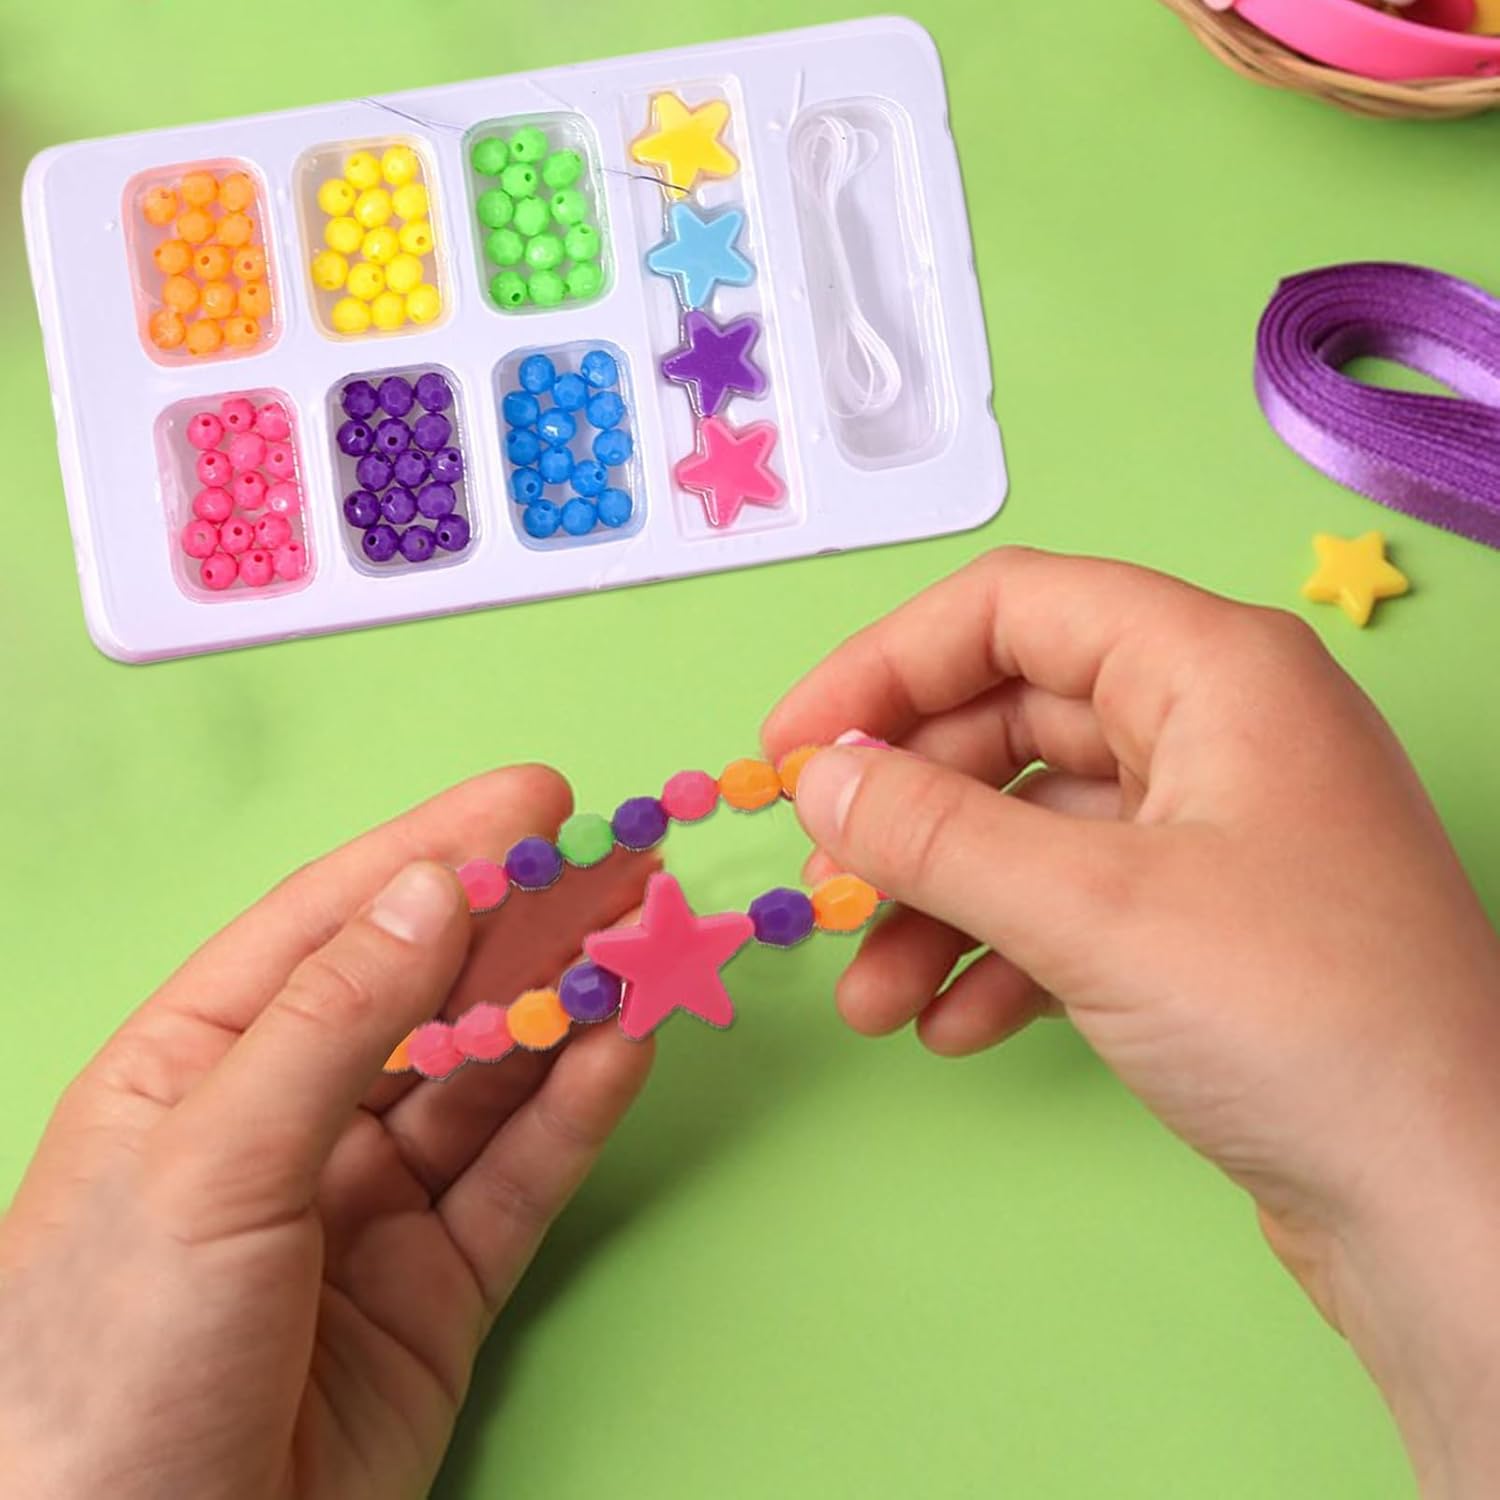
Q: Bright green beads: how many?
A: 14